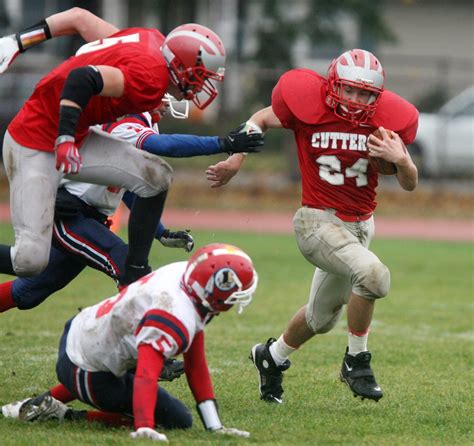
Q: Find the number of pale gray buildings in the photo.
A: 1